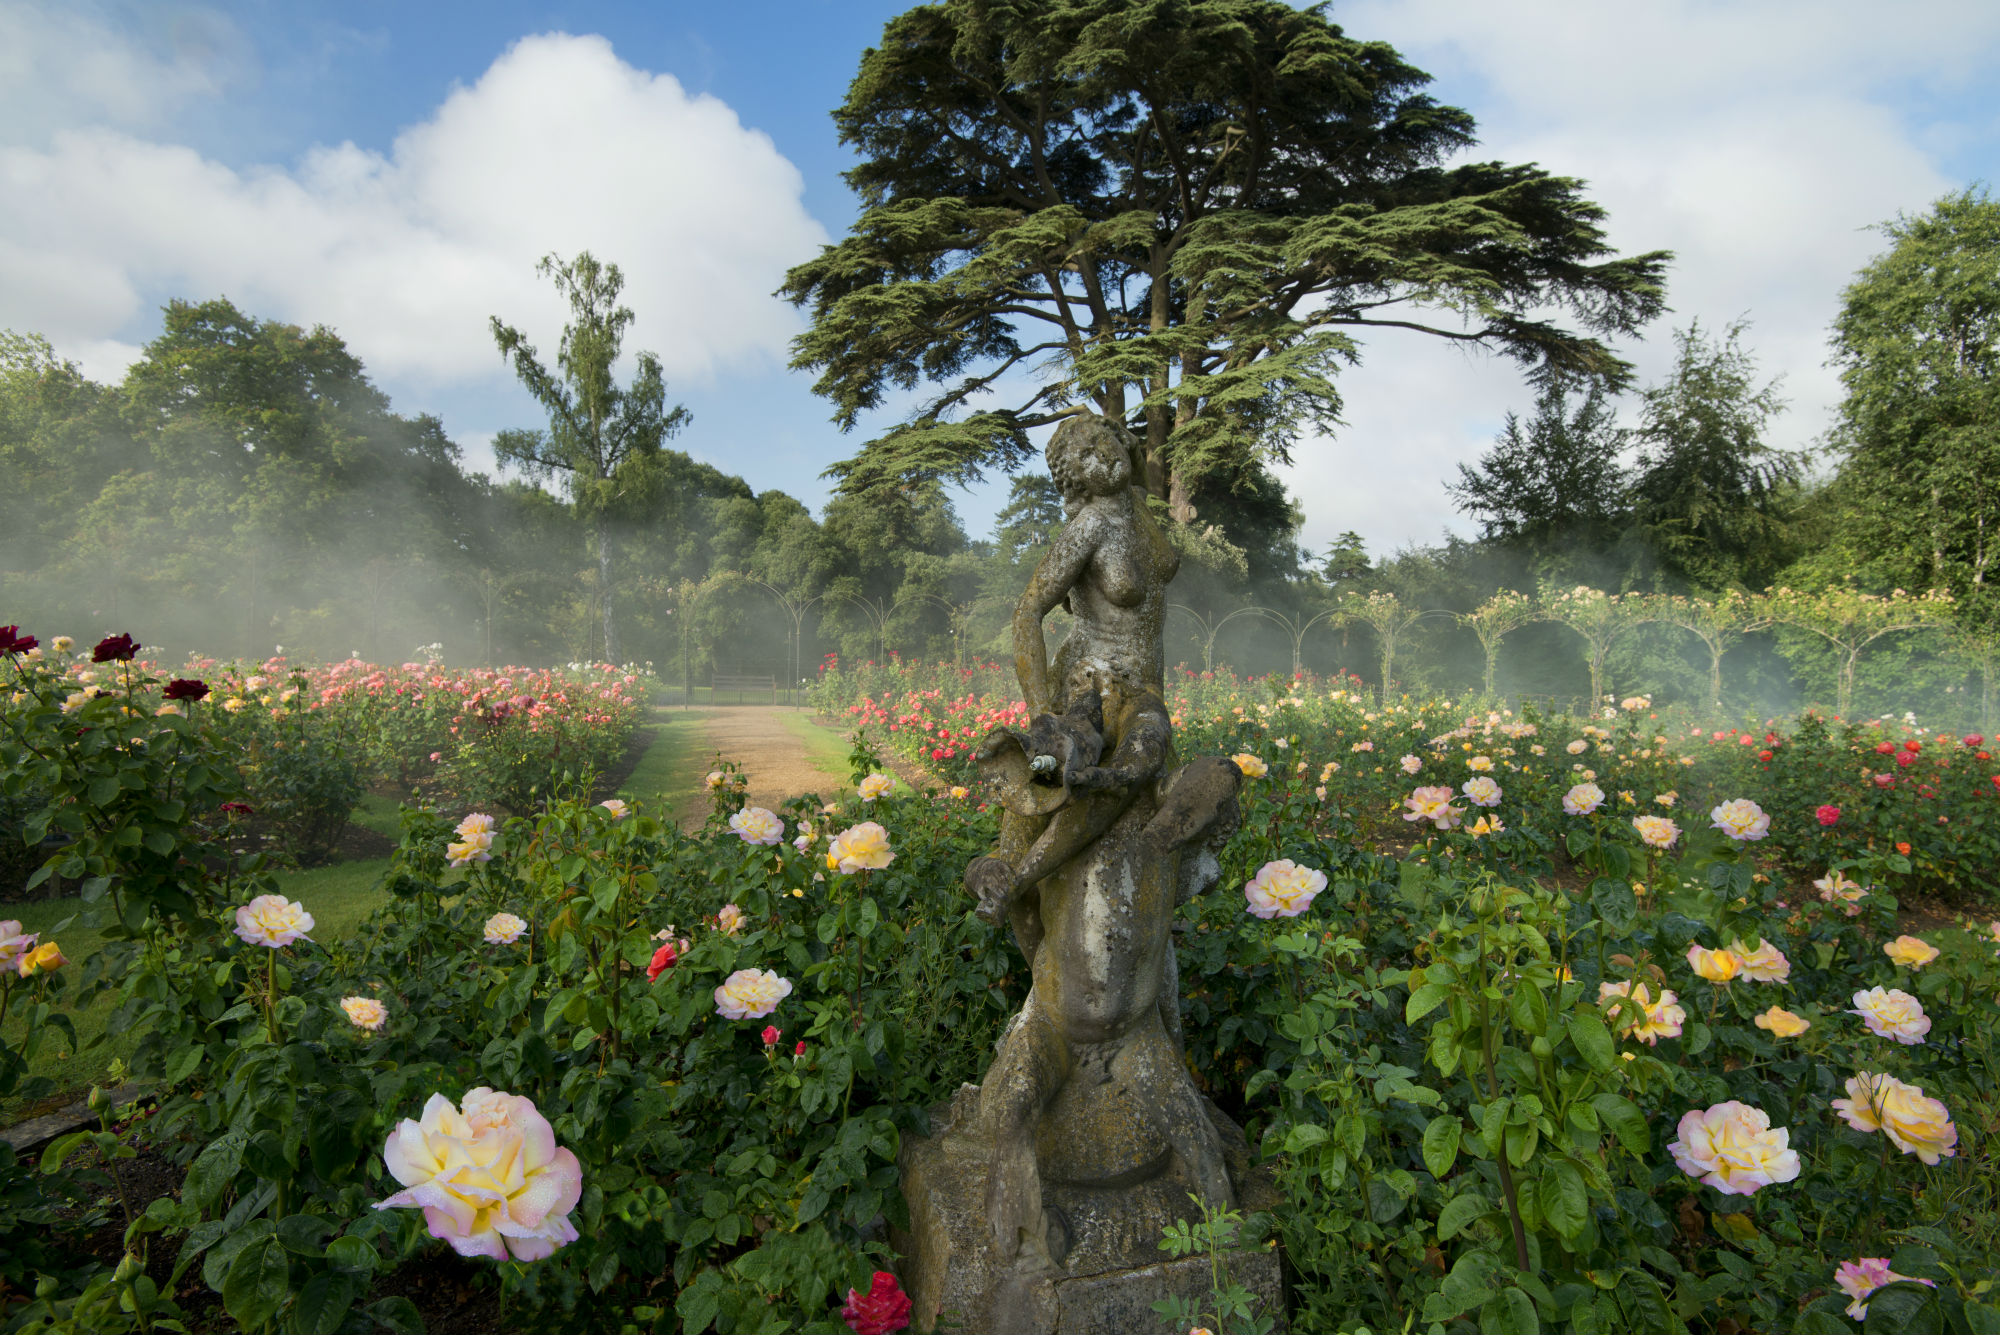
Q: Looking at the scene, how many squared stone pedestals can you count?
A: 1